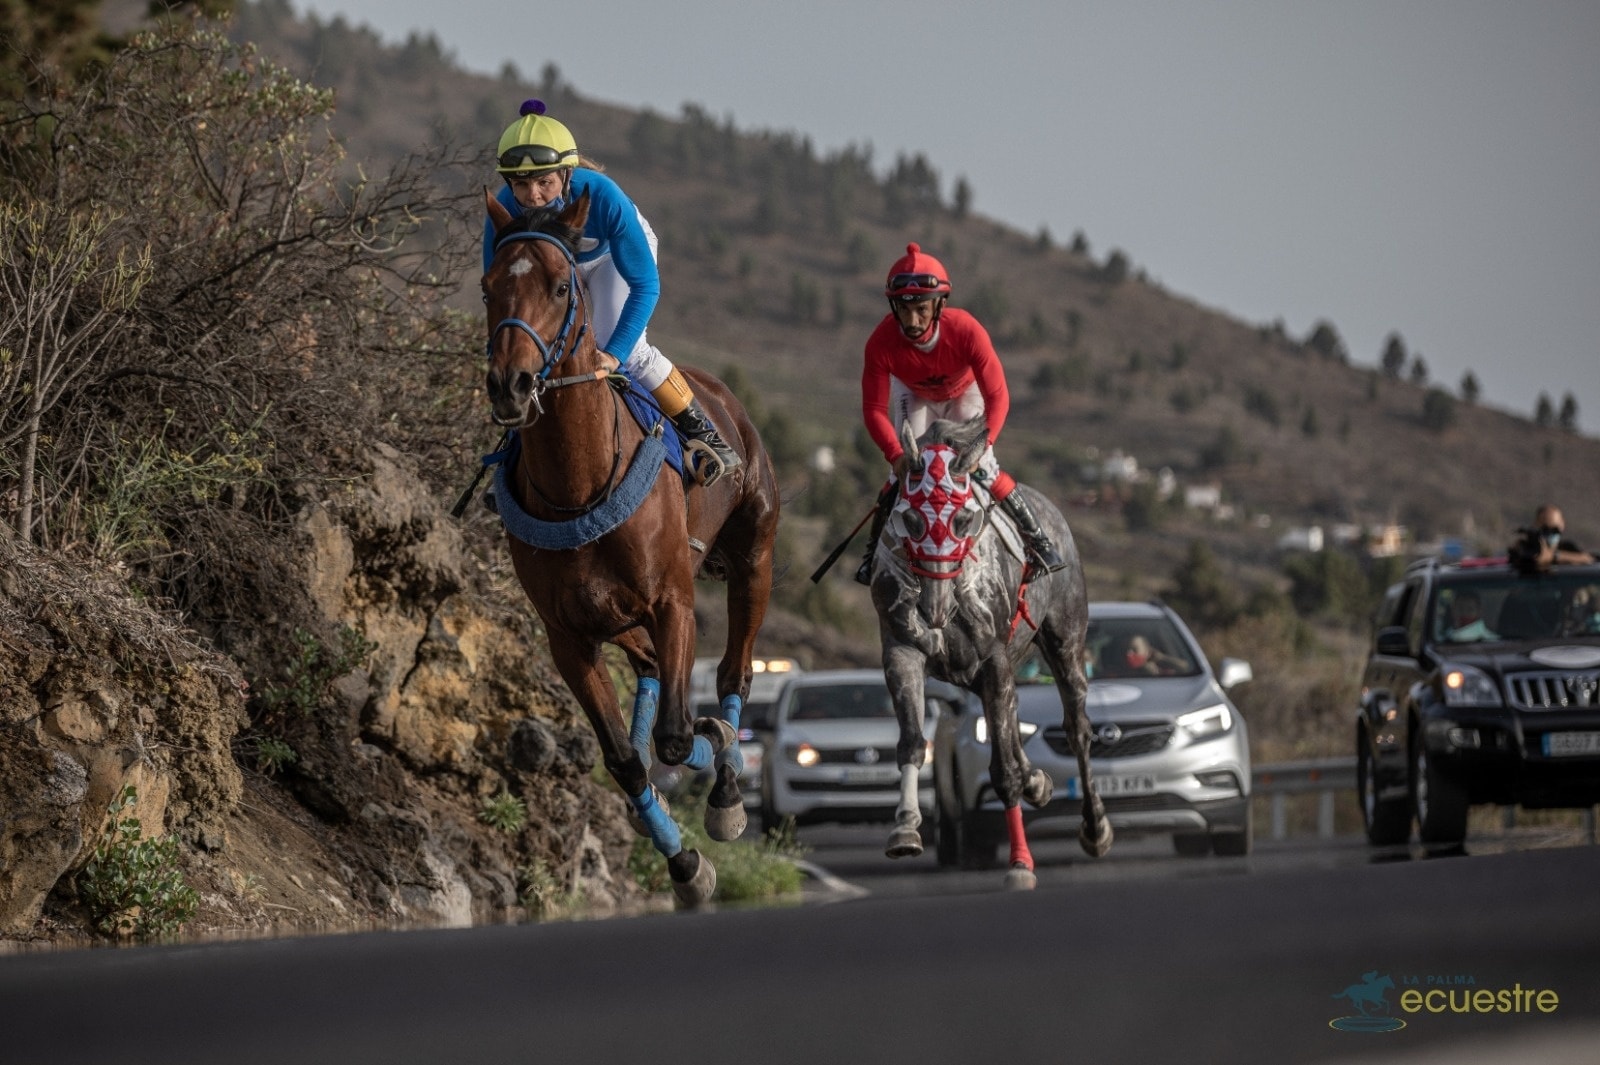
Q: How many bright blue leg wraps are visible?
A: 4